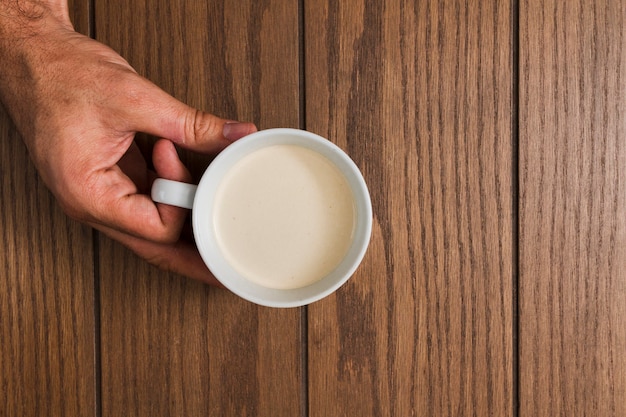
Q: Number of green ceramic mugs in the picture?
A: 0